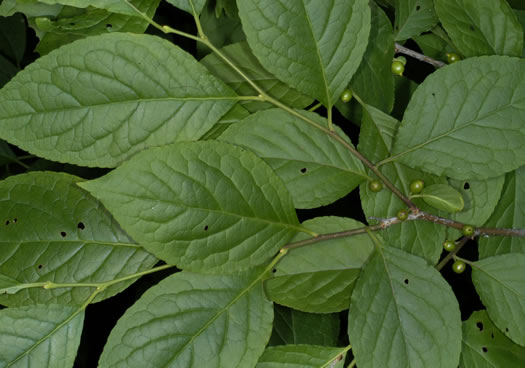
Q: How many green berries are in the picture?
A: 9